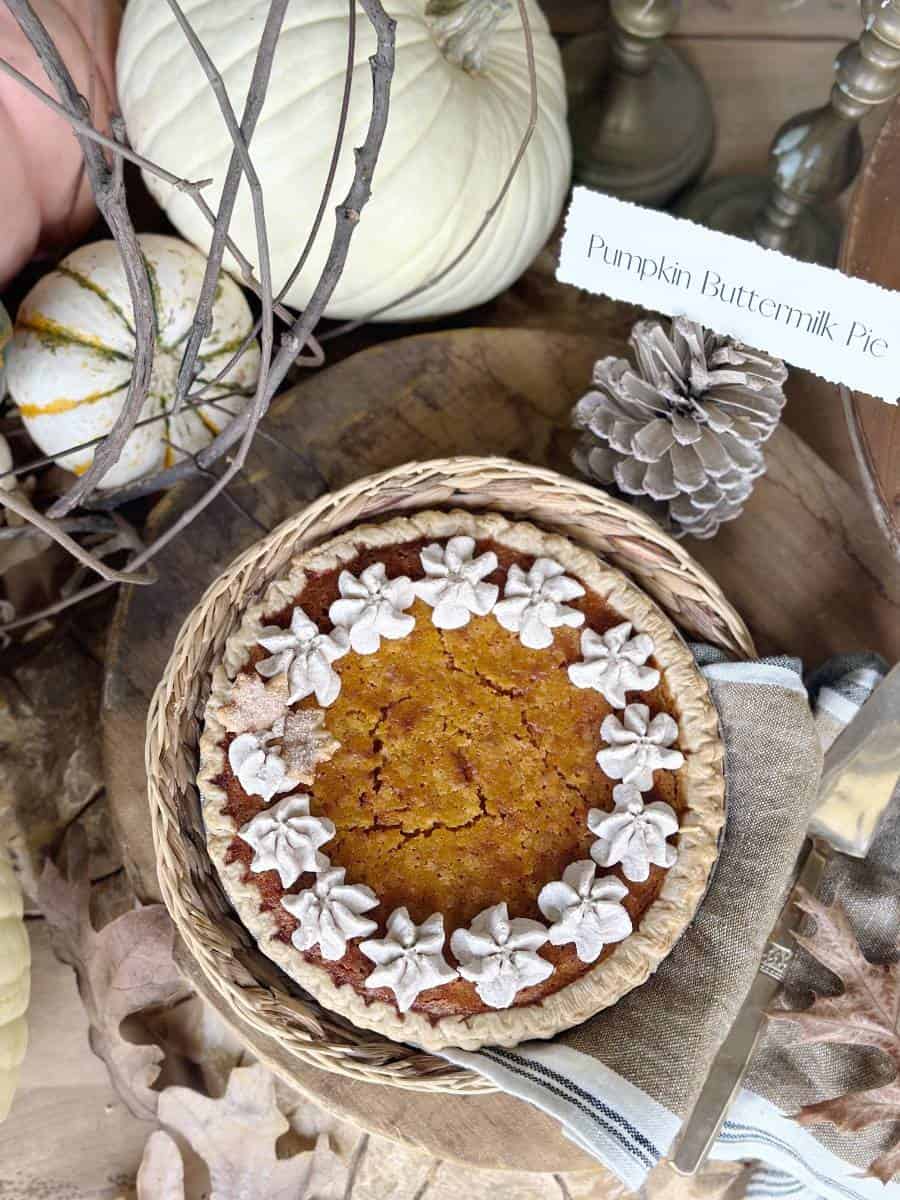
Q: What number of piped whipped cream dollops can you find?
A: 13